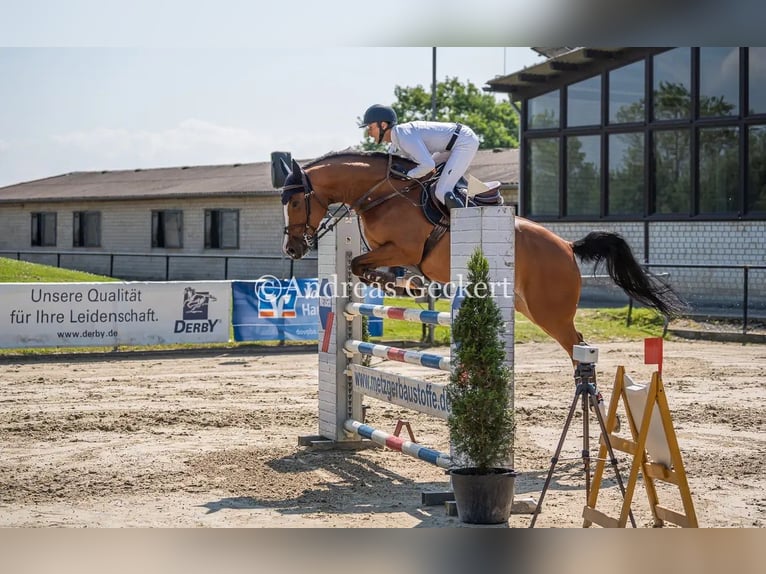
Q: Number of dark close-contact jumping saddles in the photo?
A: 1